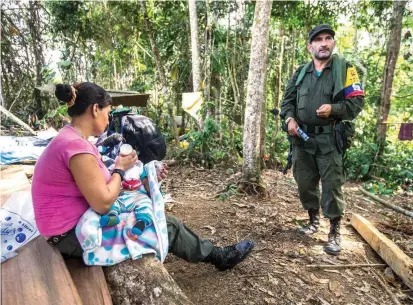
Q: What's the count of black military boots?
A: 3